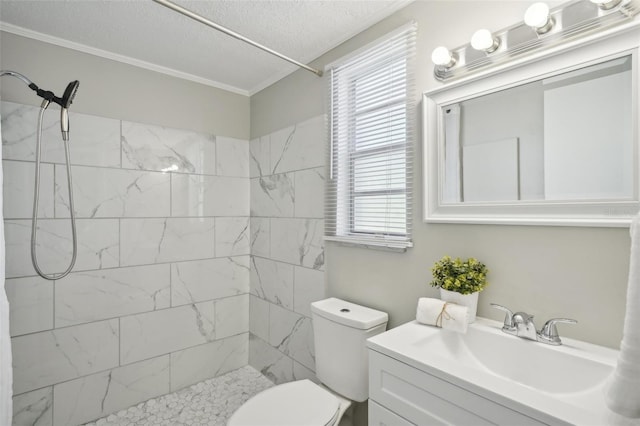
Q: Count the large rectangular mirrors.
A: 1